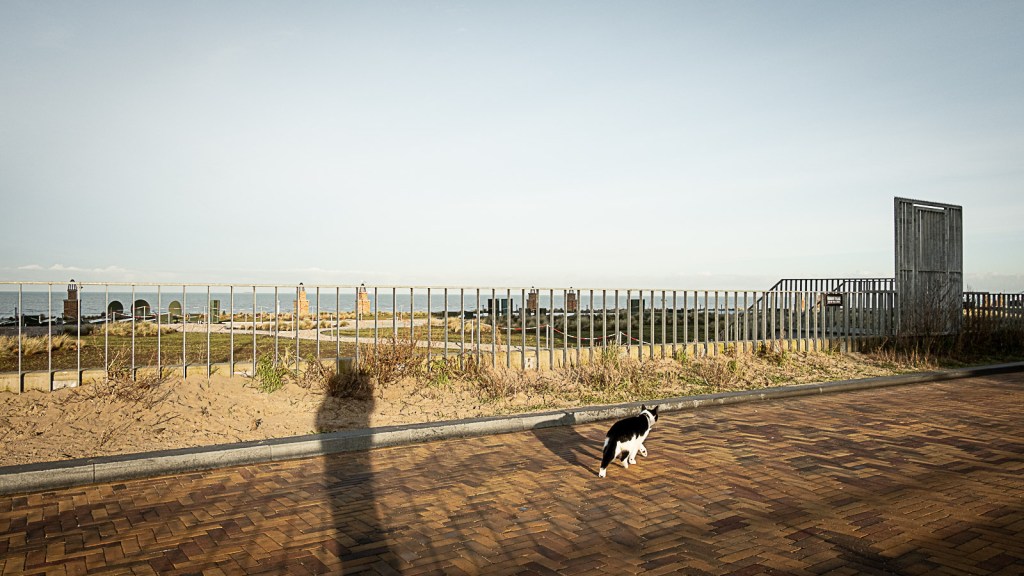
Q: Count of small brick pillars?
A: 5